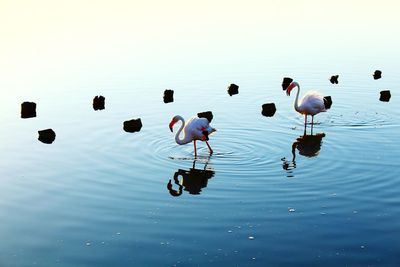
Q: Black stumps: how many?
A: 13